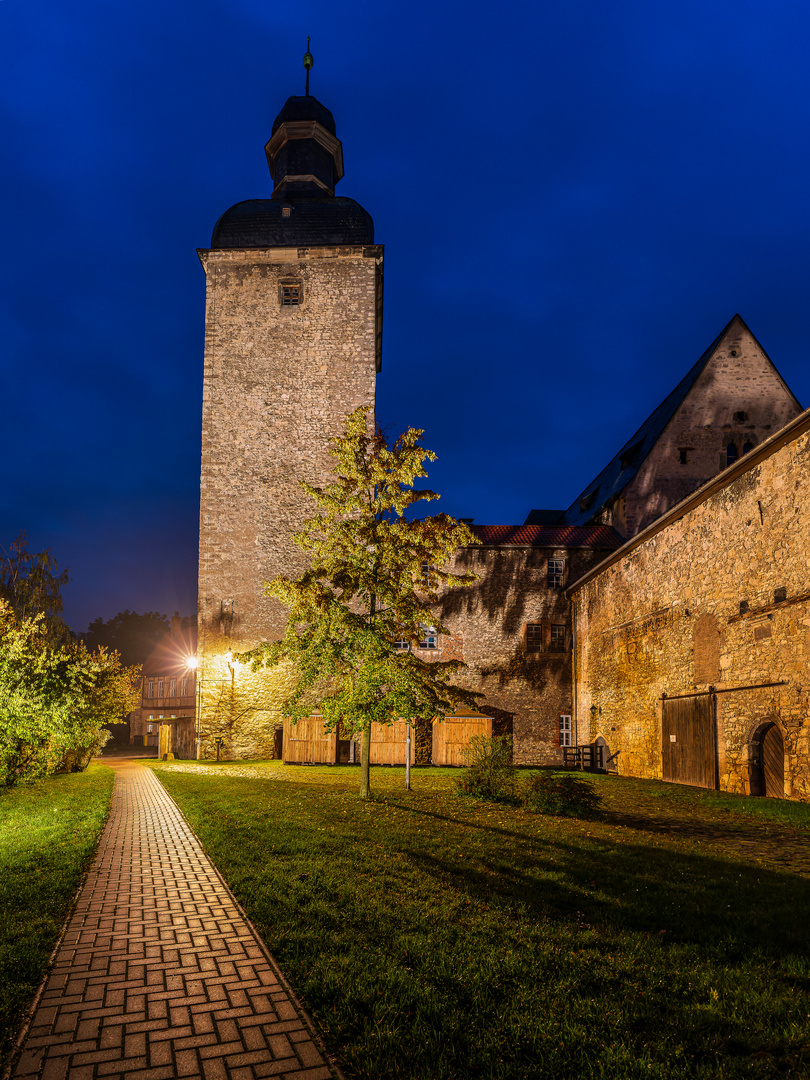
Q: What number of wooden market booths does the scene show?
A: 3